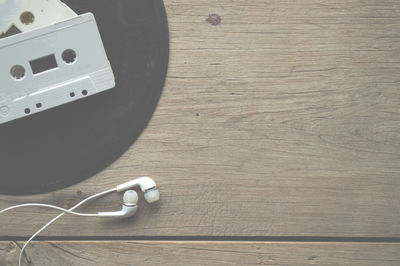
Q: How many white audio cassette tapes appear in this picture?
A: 2